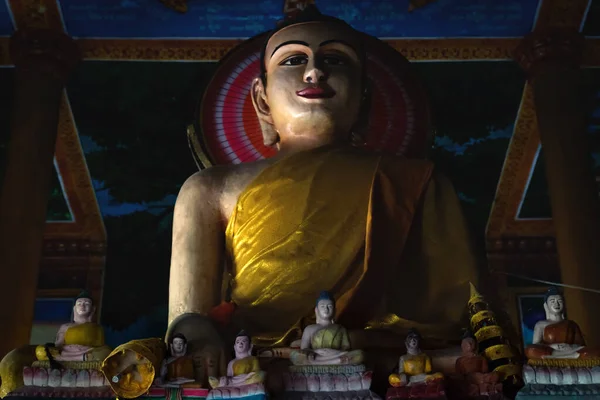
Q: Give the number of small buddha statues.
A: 7